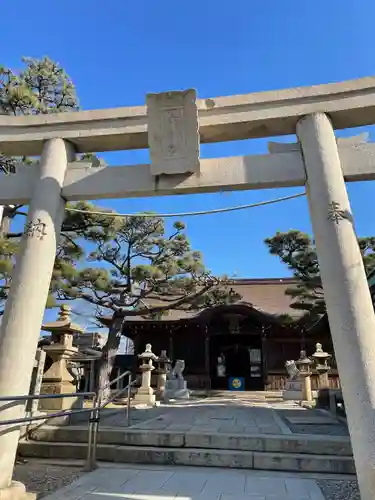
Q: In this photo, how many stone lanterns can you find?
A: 5